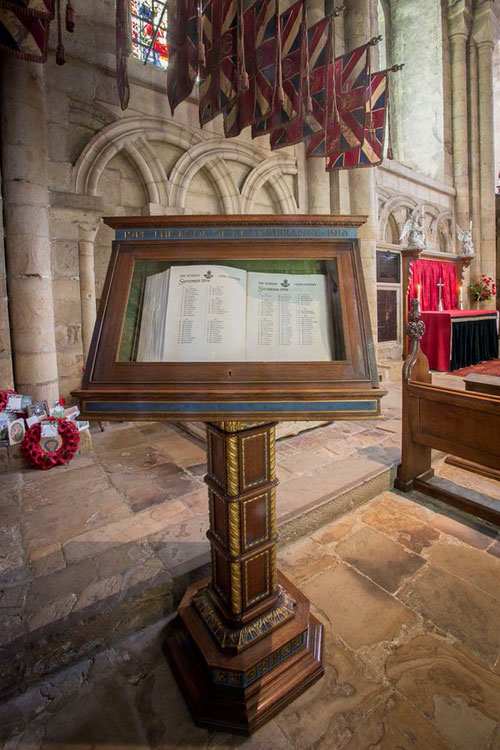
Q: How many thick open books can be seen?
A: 1